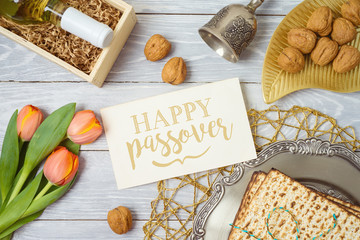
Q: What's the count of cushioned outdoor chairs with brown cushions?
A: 0